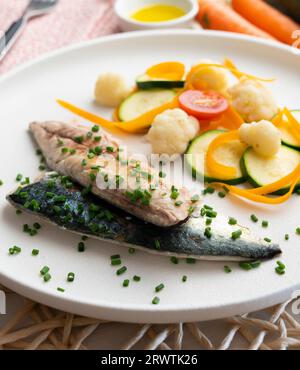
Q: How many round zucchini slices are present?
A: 5